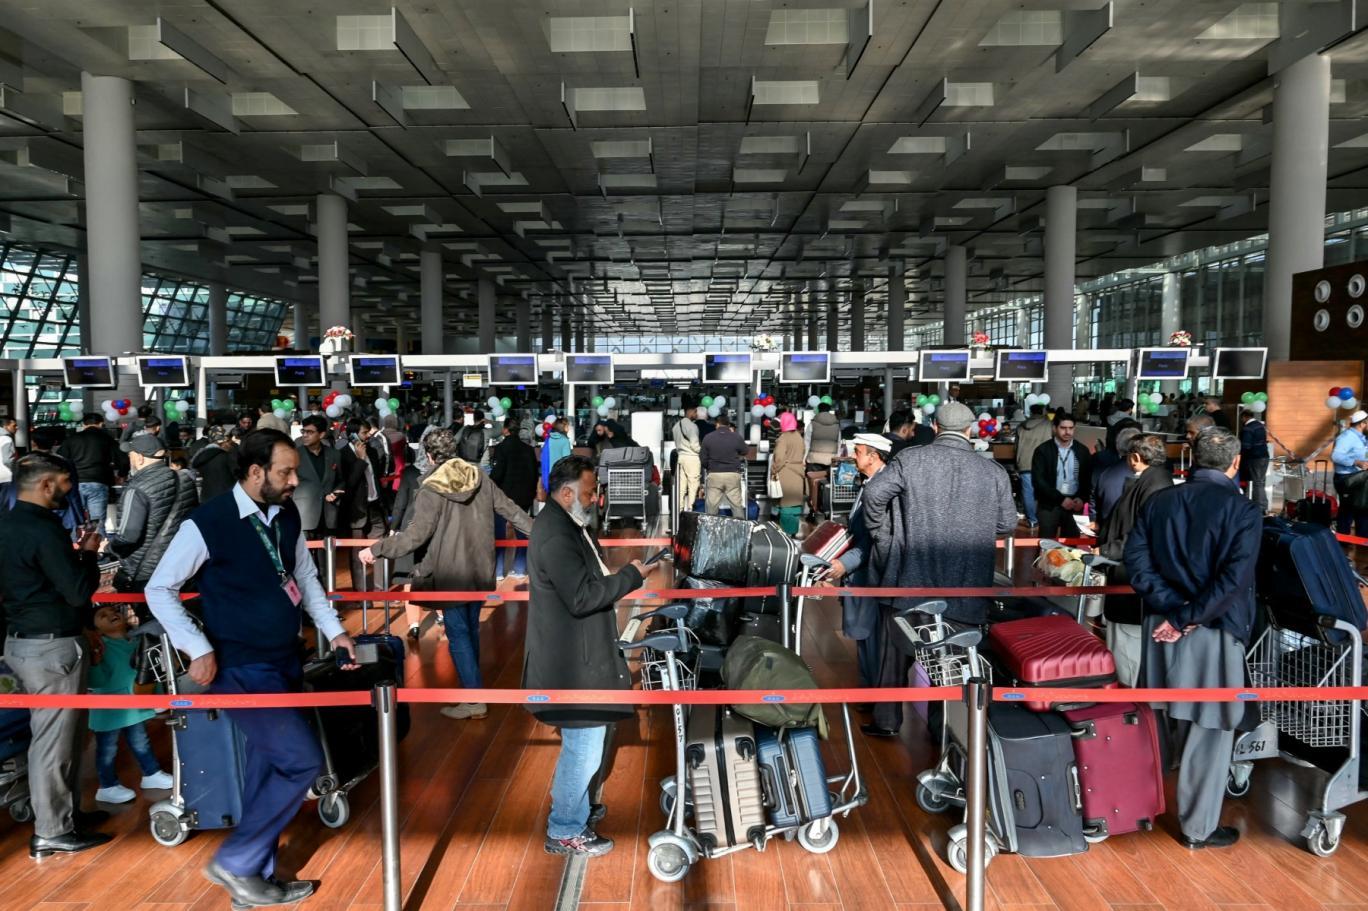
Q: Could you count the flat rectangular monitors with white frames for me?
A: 12